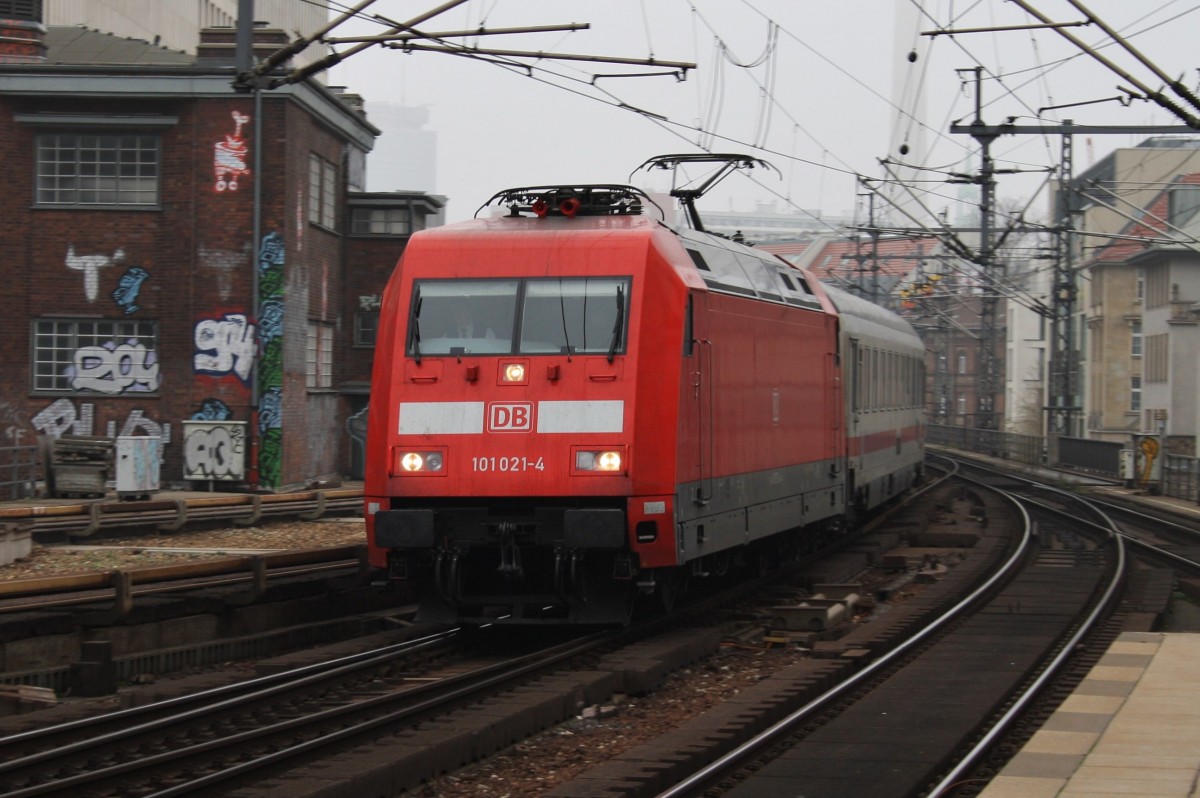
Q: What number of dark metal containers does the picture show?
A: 1